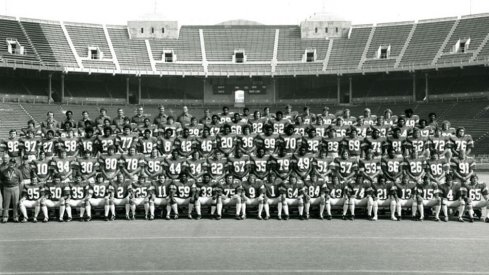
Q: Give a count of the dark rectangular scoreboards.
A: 1